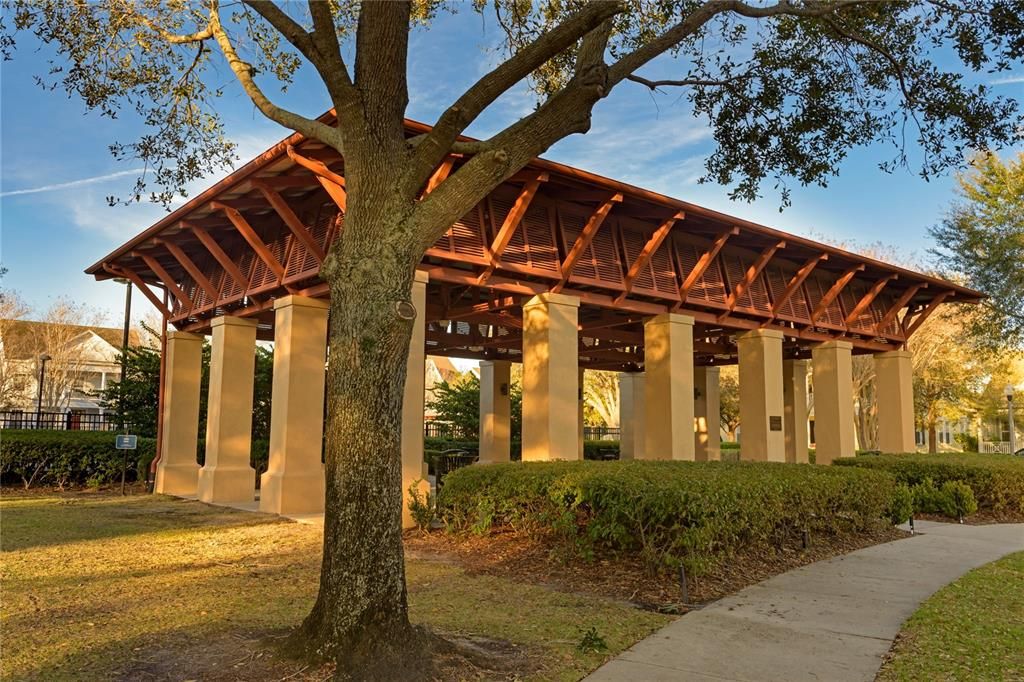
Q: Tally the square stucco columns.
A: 14